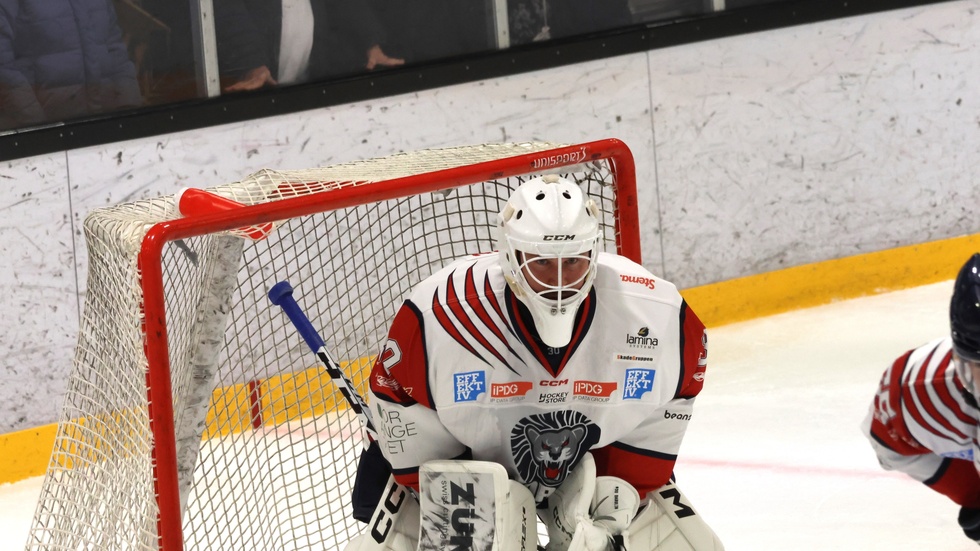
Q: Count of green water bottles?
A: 0